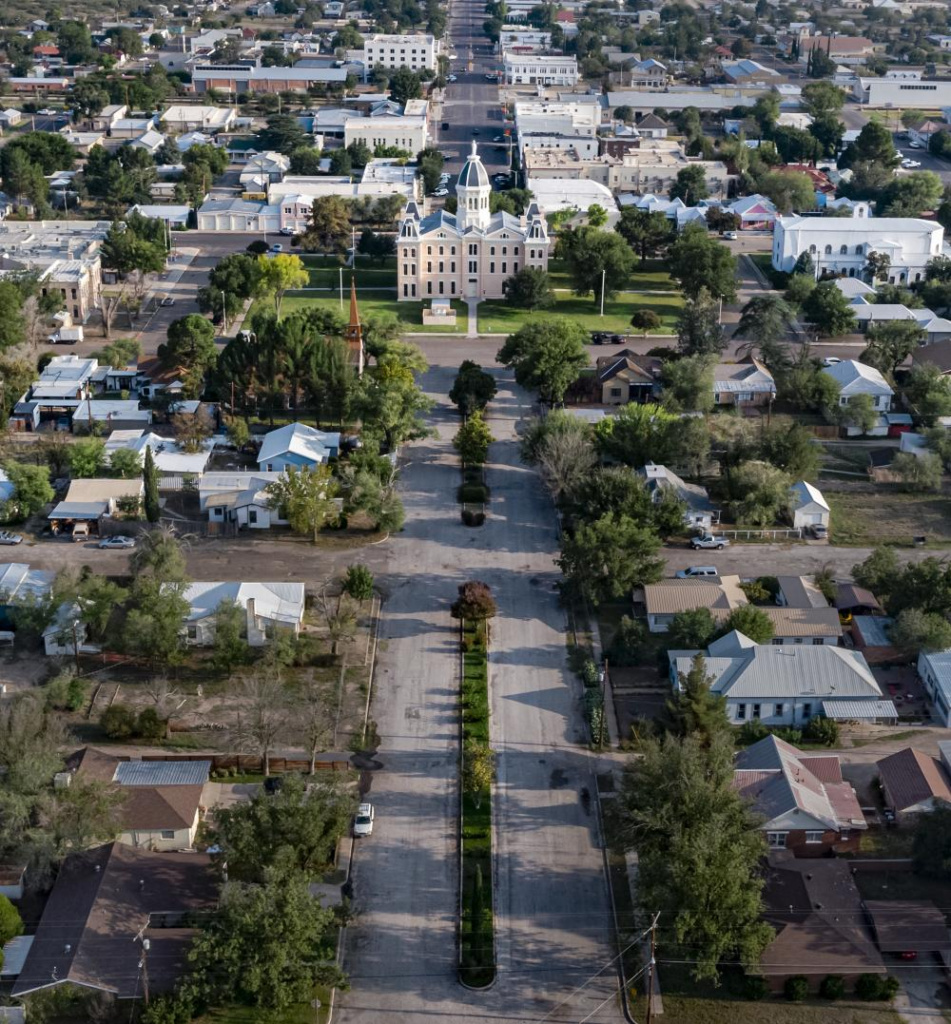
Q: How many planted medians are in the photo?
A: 2